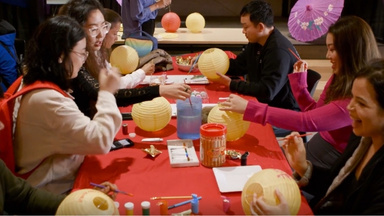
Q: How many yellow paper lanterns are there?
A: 7